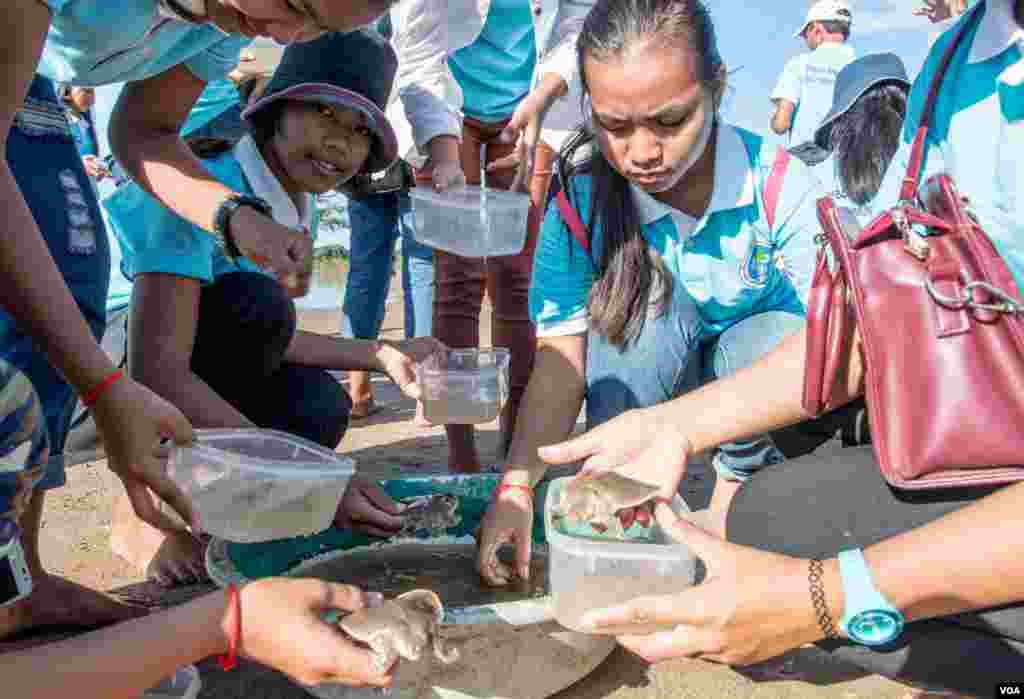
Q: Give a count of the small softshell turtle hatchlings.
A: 3